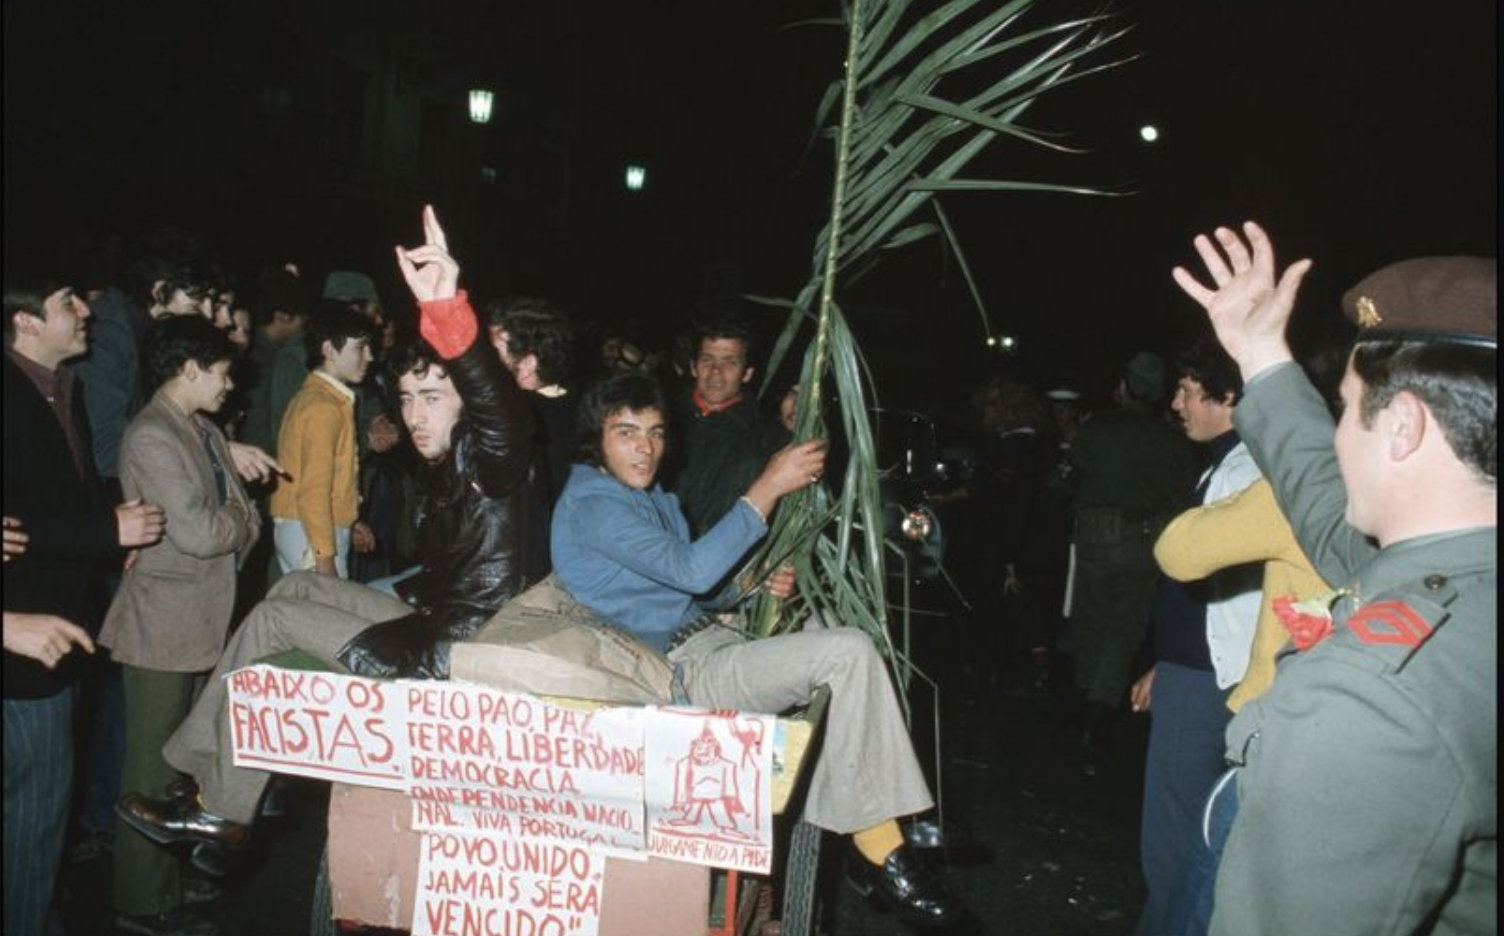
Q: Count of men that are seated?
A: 2